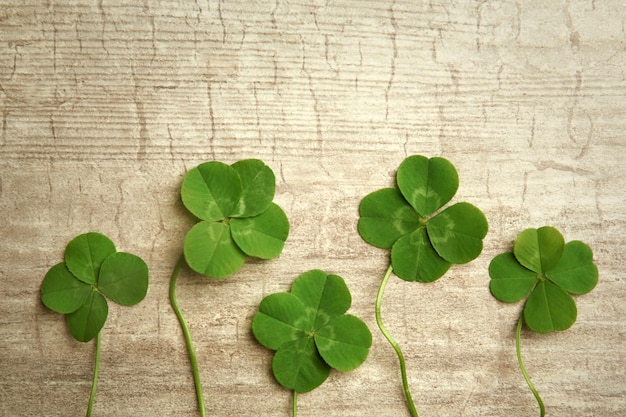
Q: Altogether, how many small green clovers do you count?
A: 5